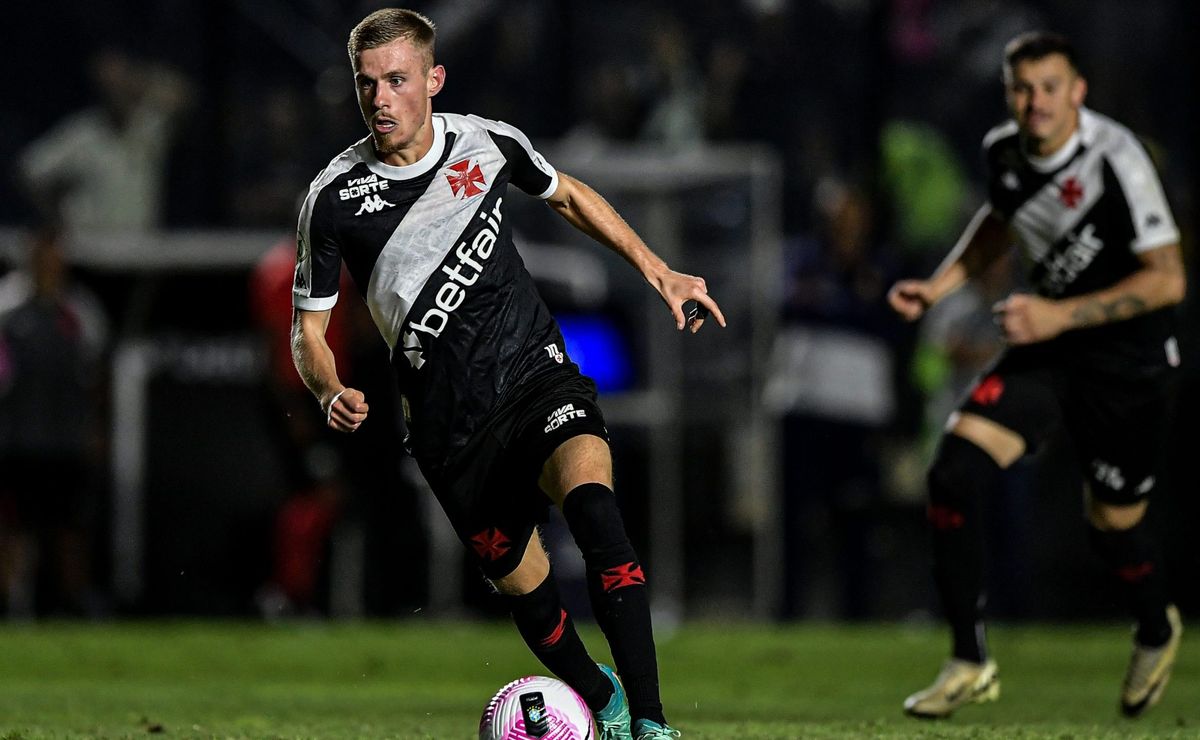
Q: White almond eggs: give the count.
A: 0